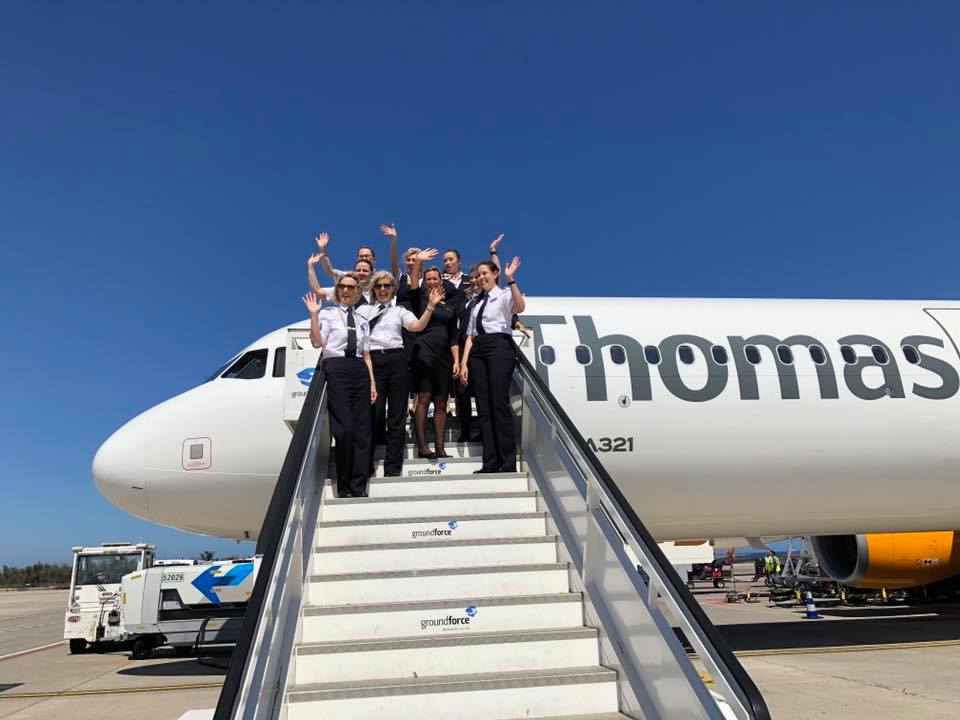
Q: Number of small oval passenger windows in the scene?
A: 12